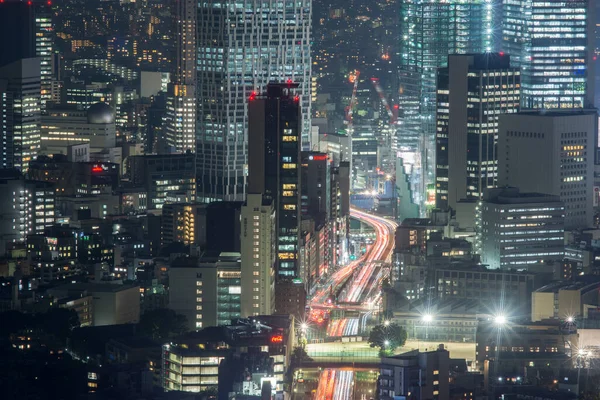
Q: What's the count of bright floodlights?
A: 2